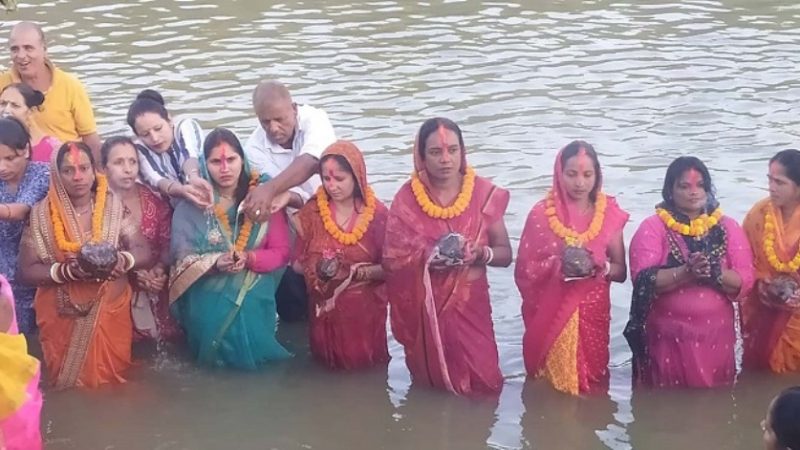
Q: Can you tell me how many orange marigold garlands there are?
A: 7